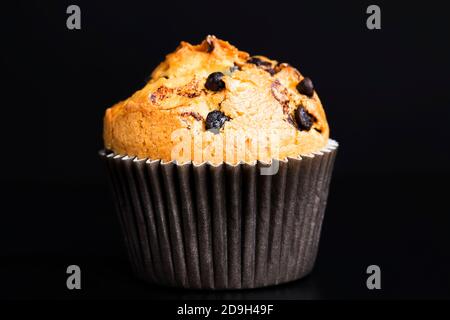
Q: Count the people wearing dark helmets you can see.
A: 0